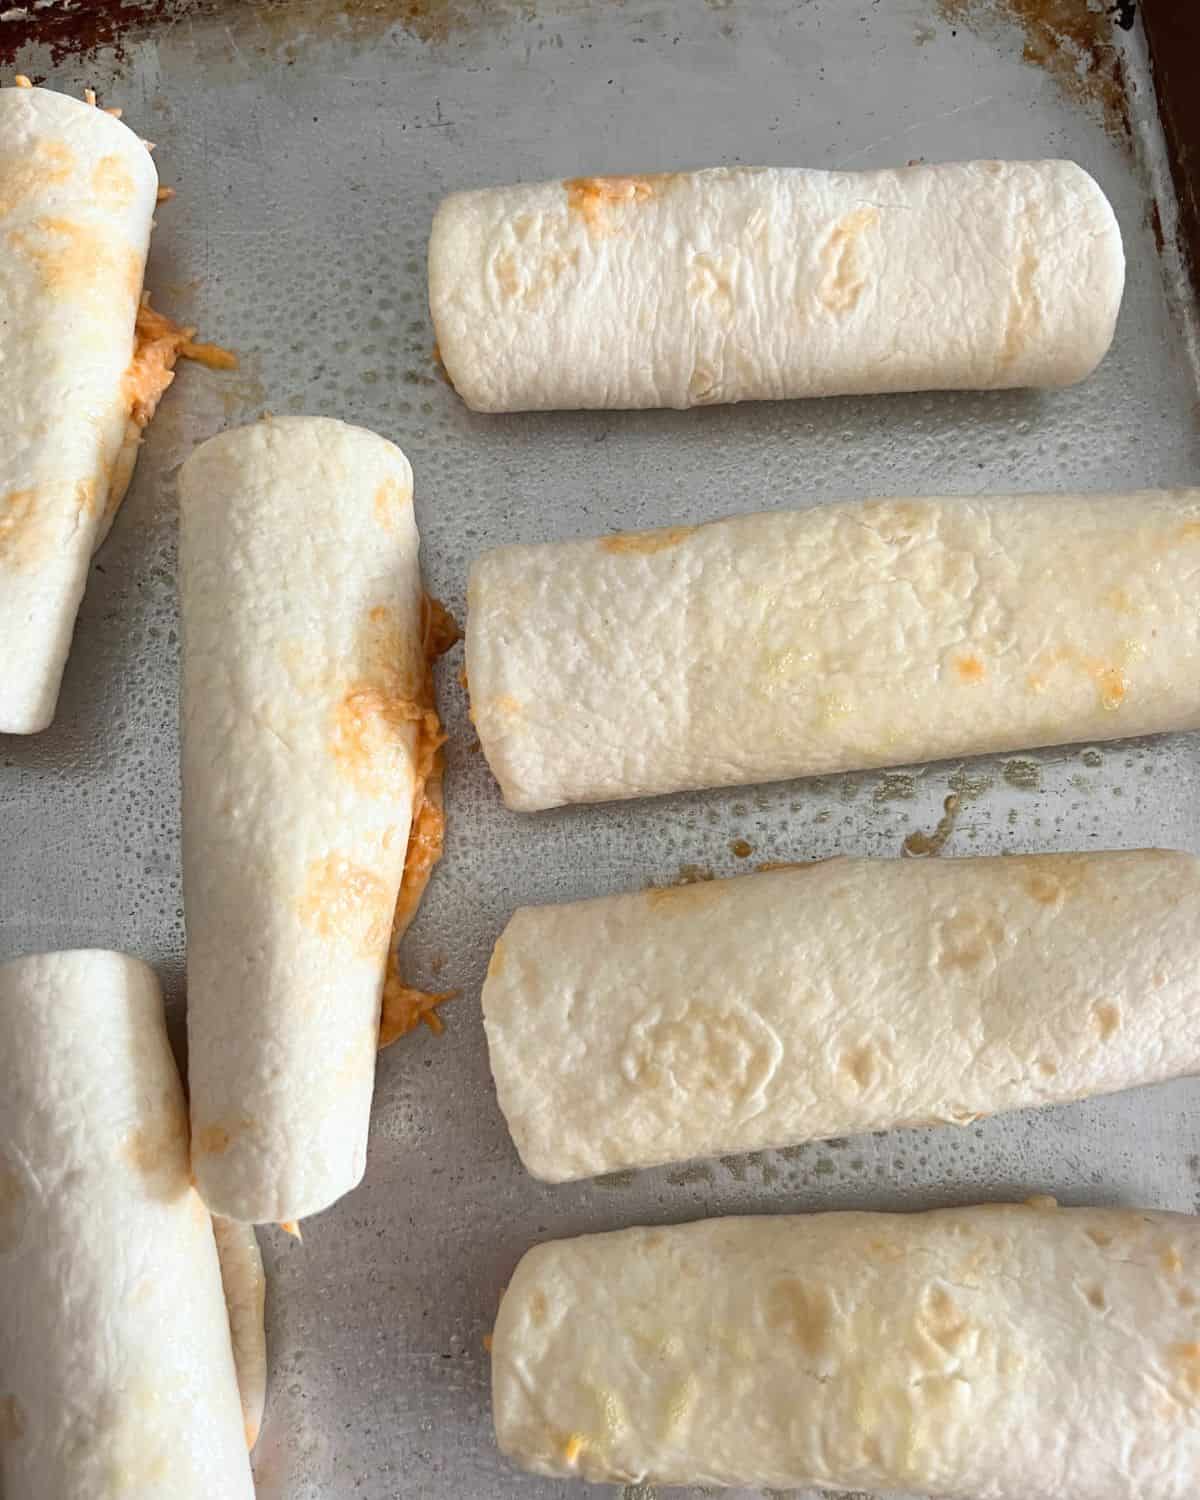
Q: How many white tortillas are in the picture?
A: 7